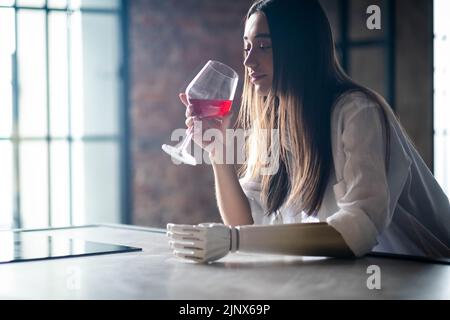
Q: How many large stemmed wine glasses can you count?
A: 1